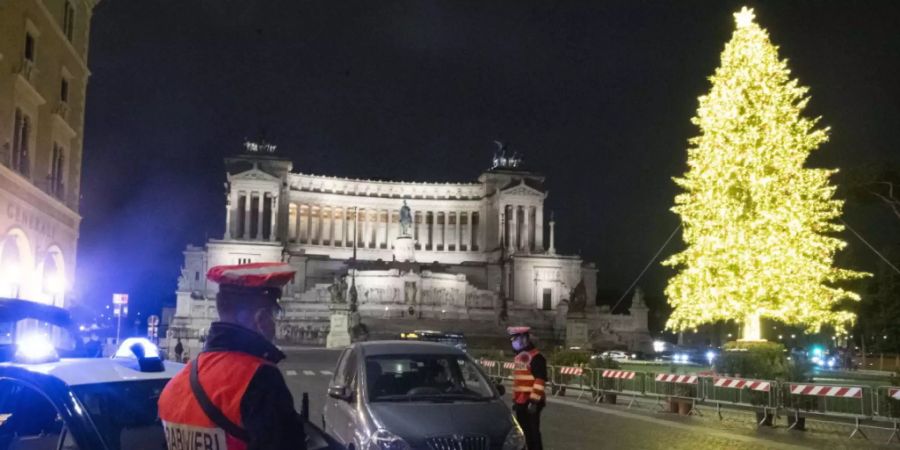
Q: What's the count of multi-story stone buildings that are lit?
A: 2